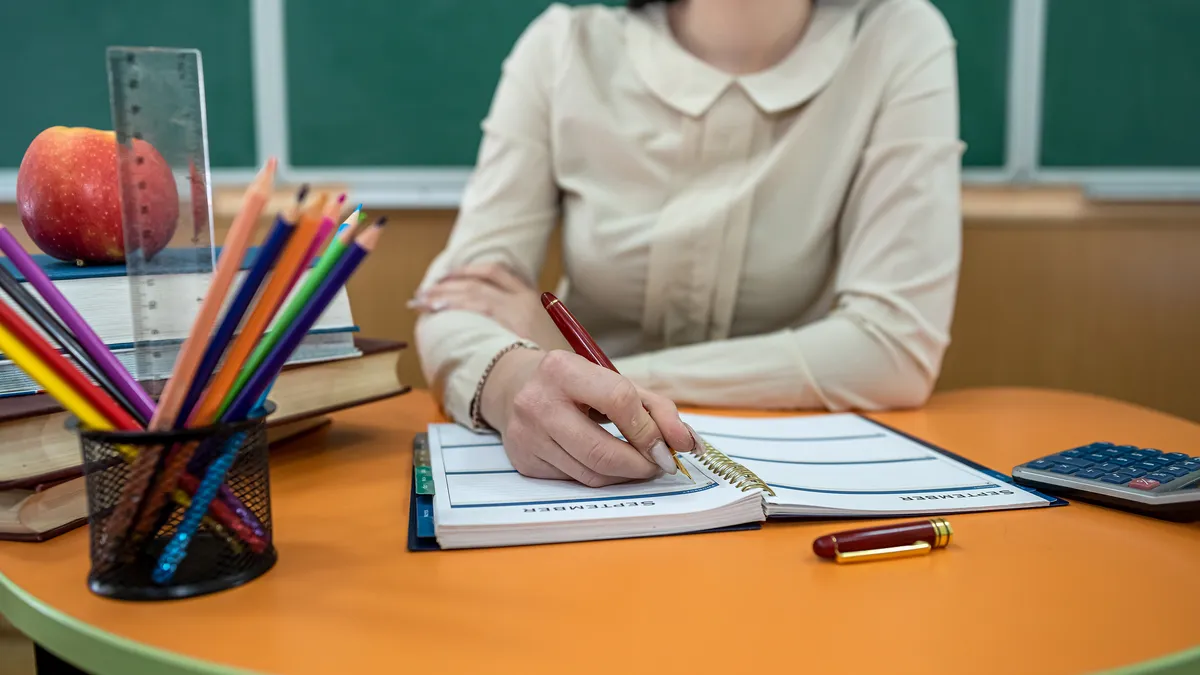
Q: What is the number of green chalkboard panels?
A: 3